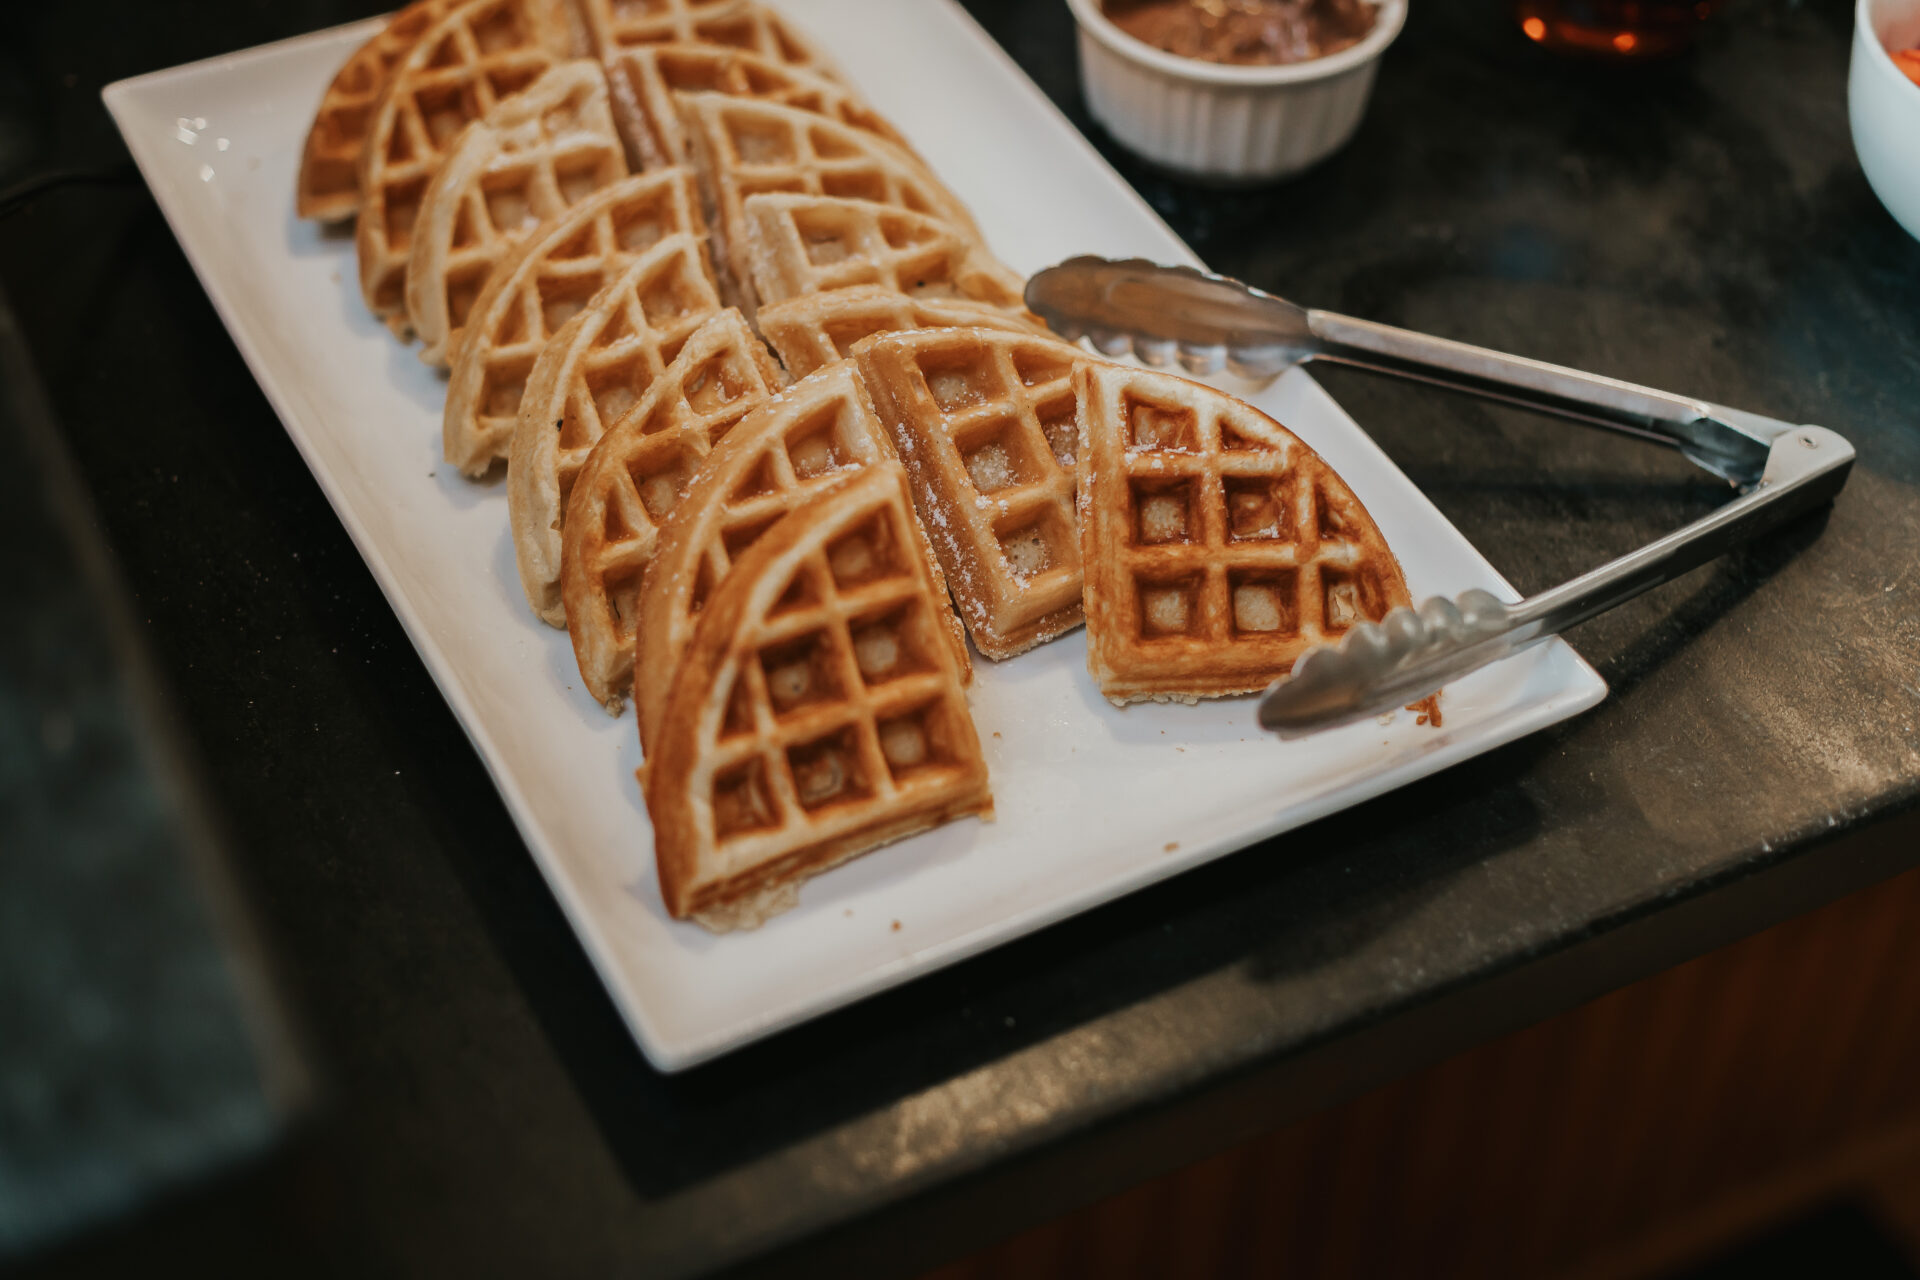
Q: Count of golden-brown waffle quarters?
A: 15